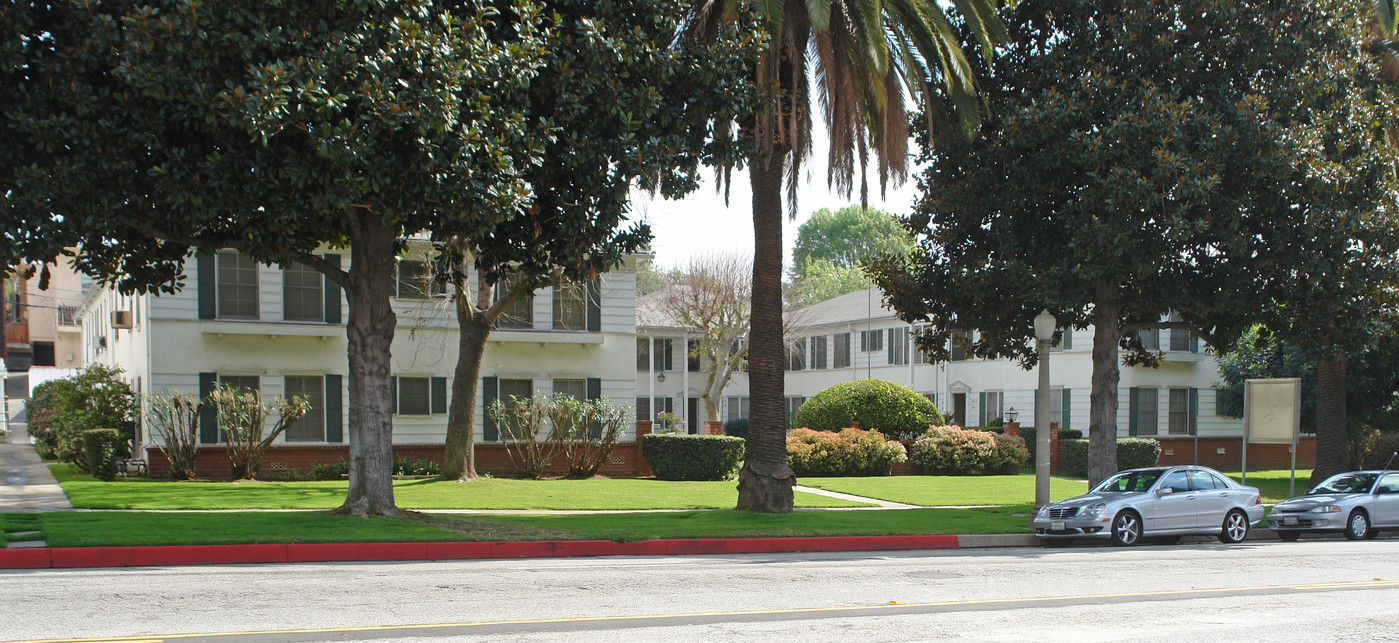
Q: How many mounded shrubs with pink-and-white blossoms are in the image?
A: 2